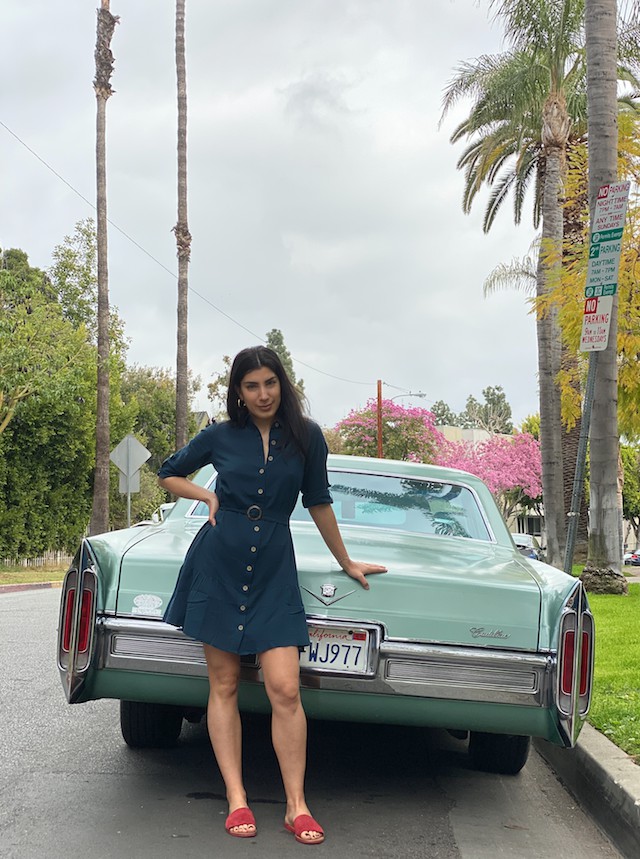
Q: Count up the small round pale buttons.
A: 11